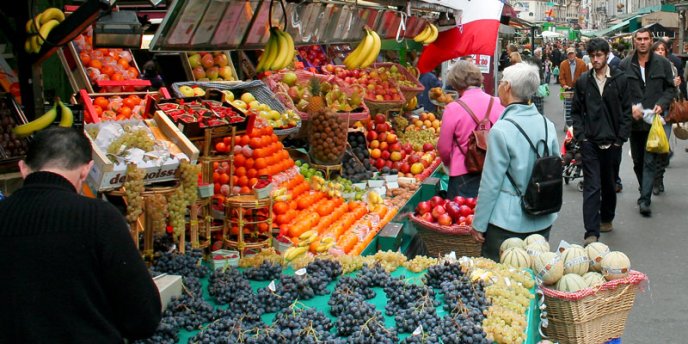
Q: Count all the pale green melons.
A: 11